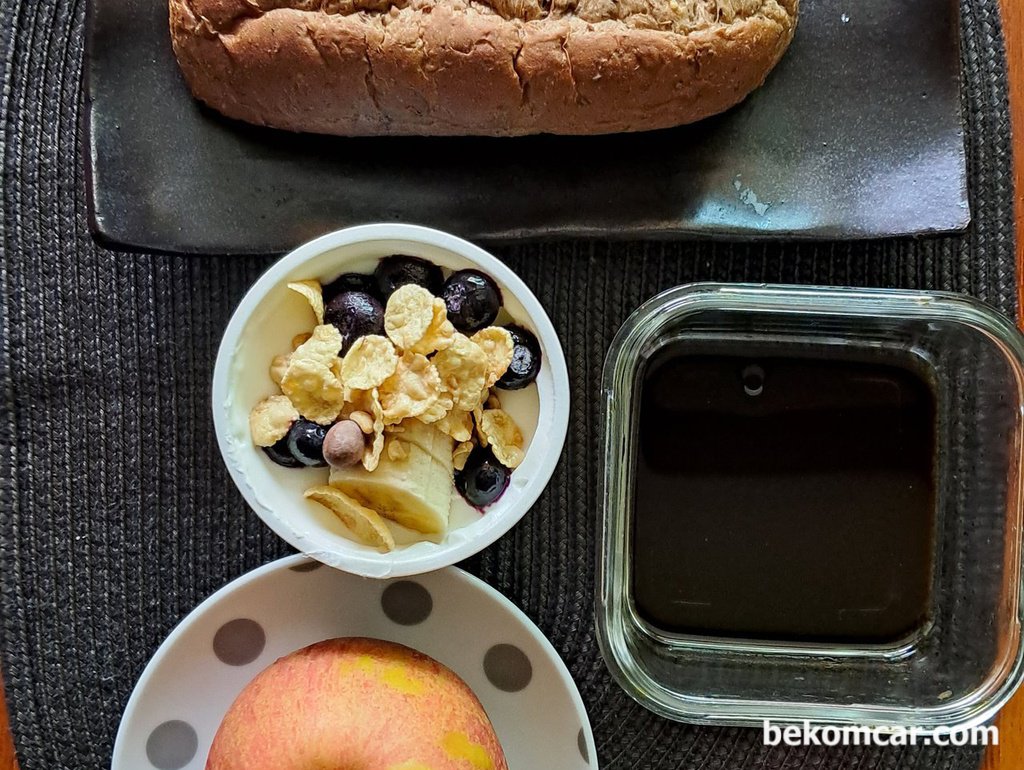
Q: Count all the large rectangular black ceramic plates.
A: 1